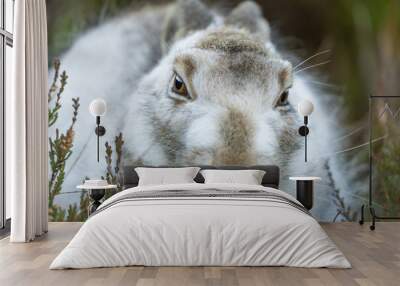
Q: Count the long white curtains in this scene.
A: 1